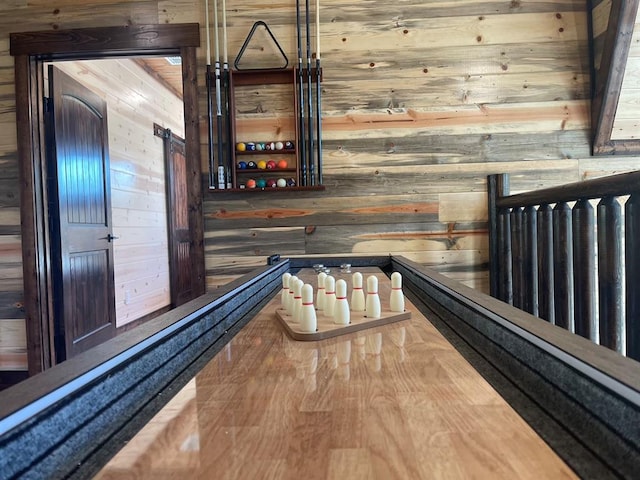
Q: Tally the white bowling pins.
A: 10